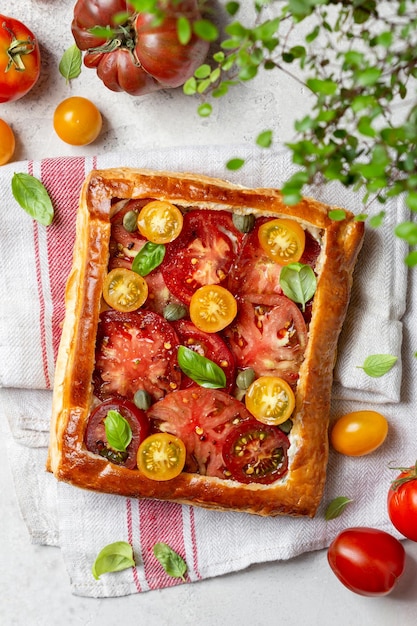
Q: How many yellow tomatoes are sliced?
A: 6